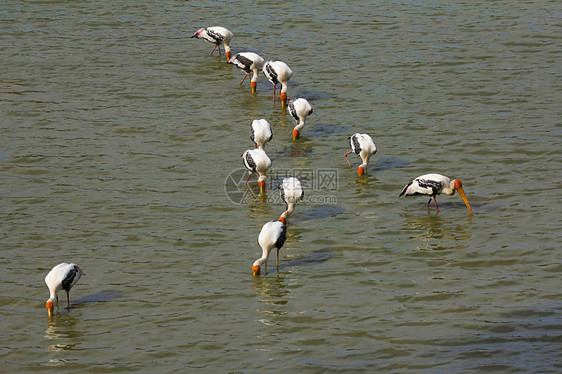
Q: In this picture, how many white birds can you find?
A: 11